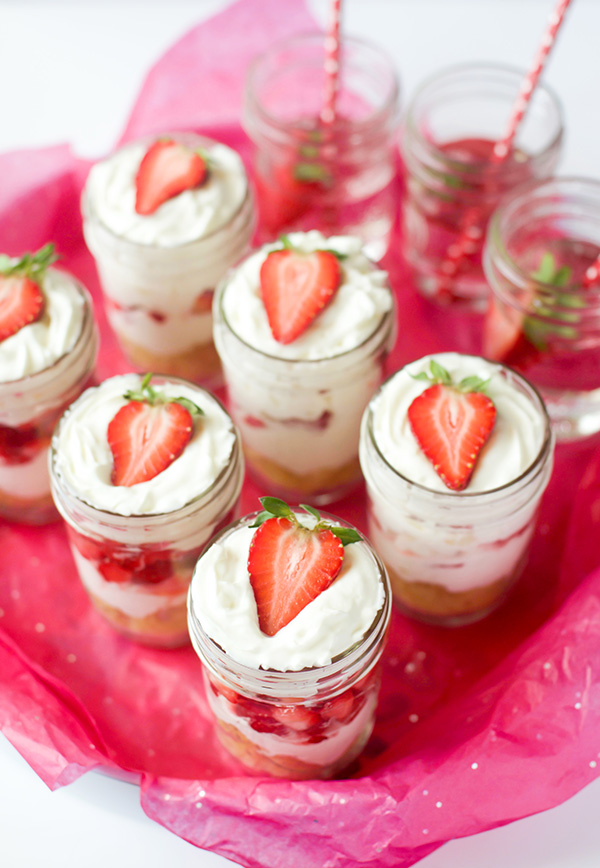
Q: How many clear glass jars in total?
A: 9